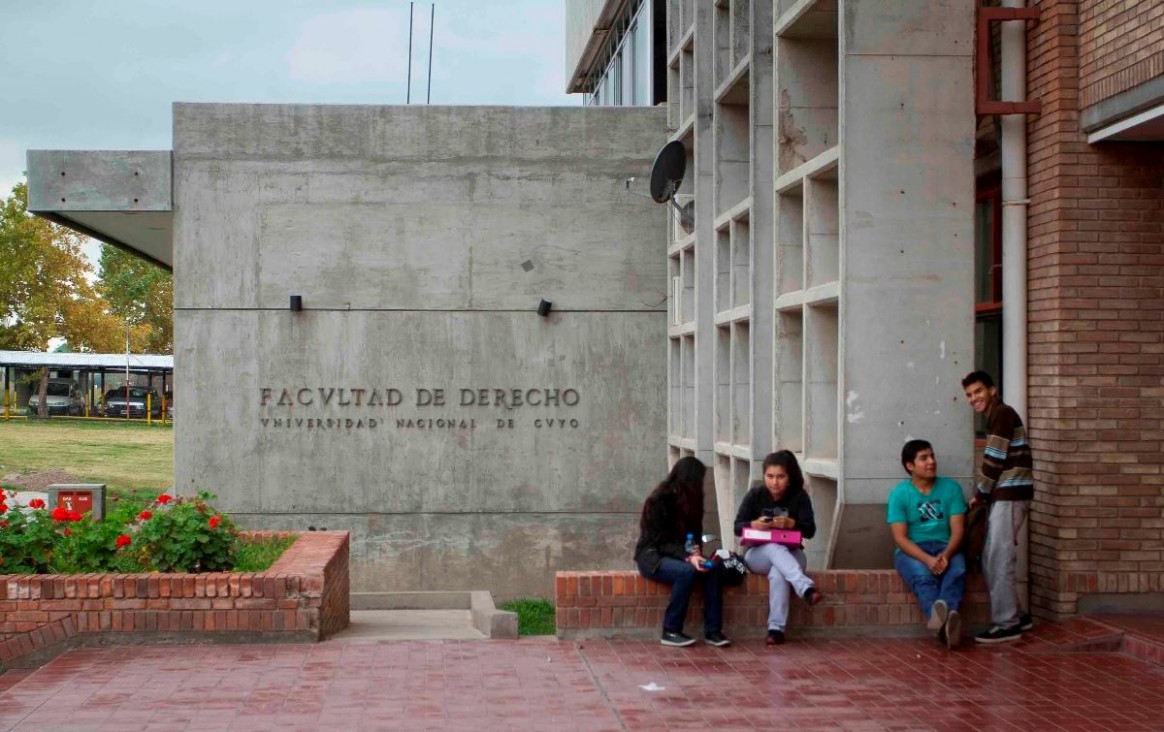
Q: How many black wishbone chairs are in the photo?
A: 0